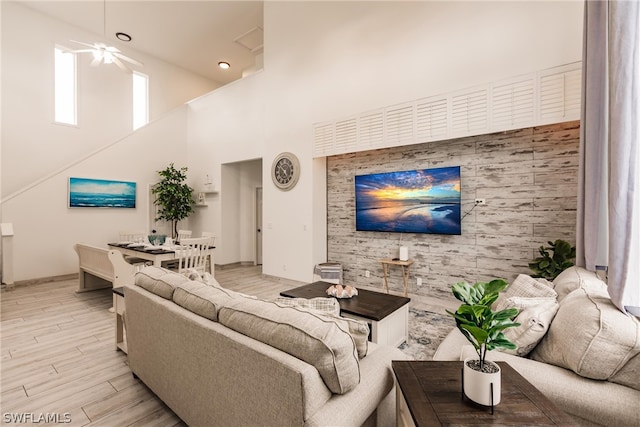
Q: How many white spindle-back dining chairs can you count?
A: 4